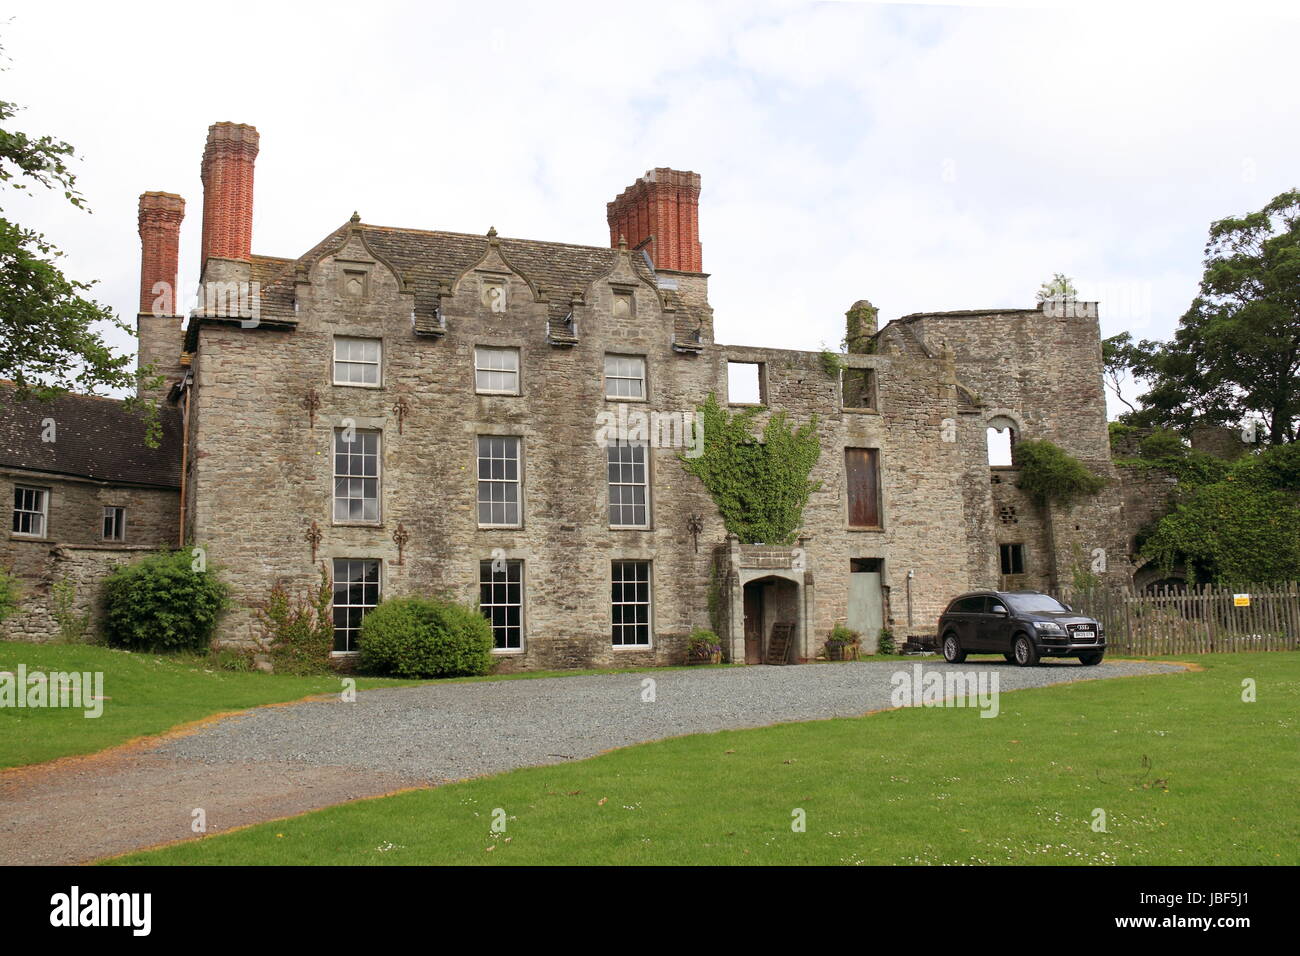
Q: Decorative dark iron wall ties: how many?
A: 5